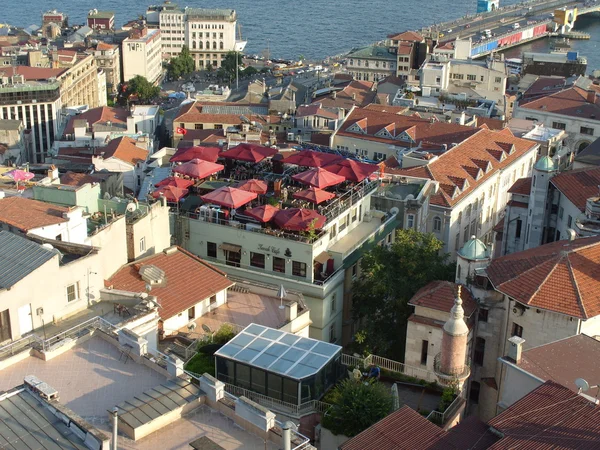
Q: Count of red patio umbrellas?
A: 13